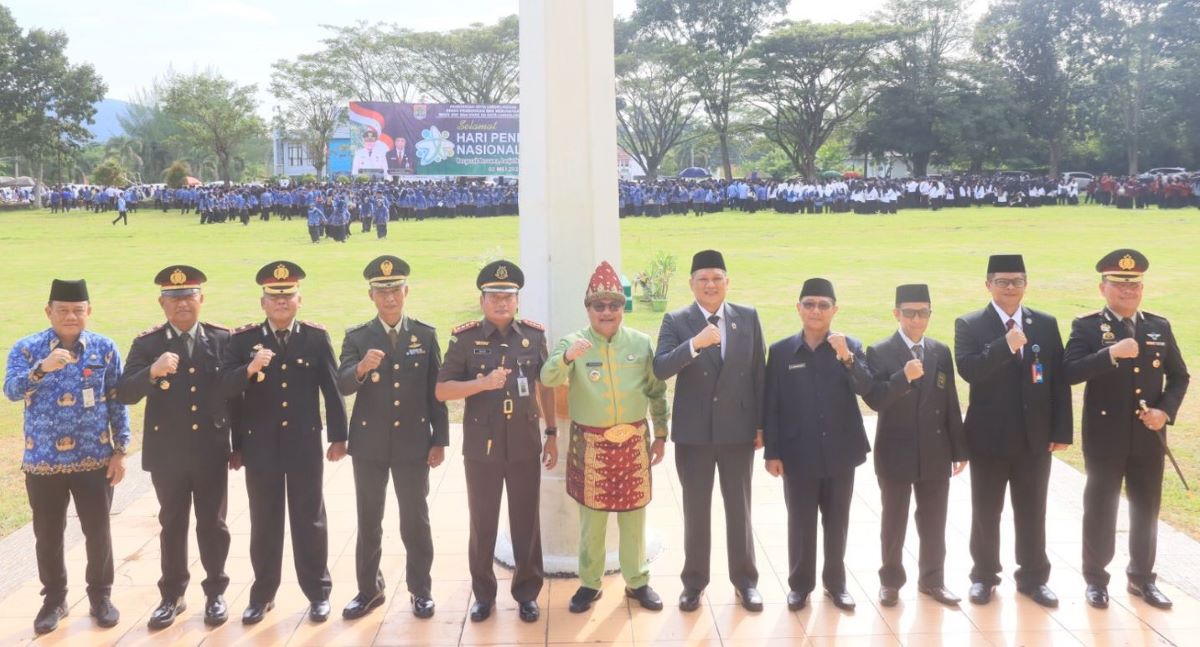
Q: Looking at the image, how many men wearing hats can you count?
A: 11